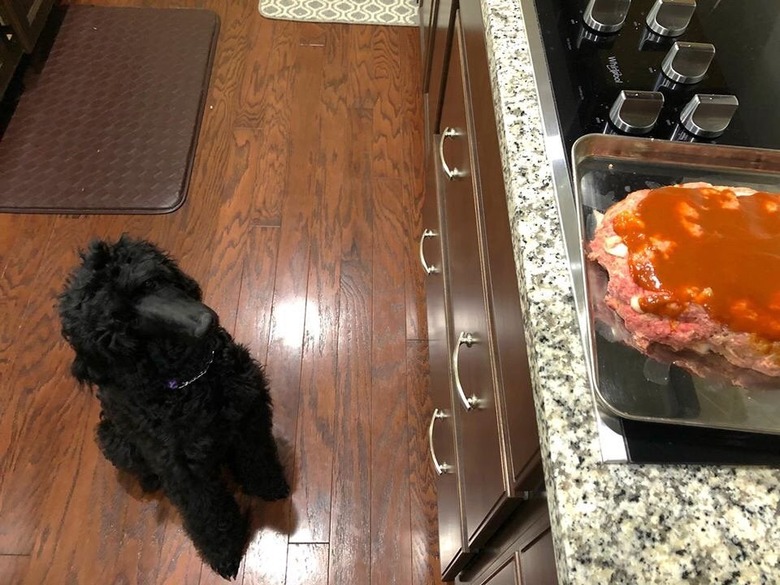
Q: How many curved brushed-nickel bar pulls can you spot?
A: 4